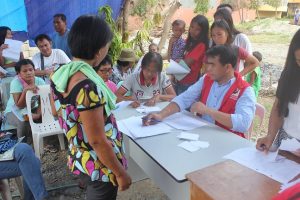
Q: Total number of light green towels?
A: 1